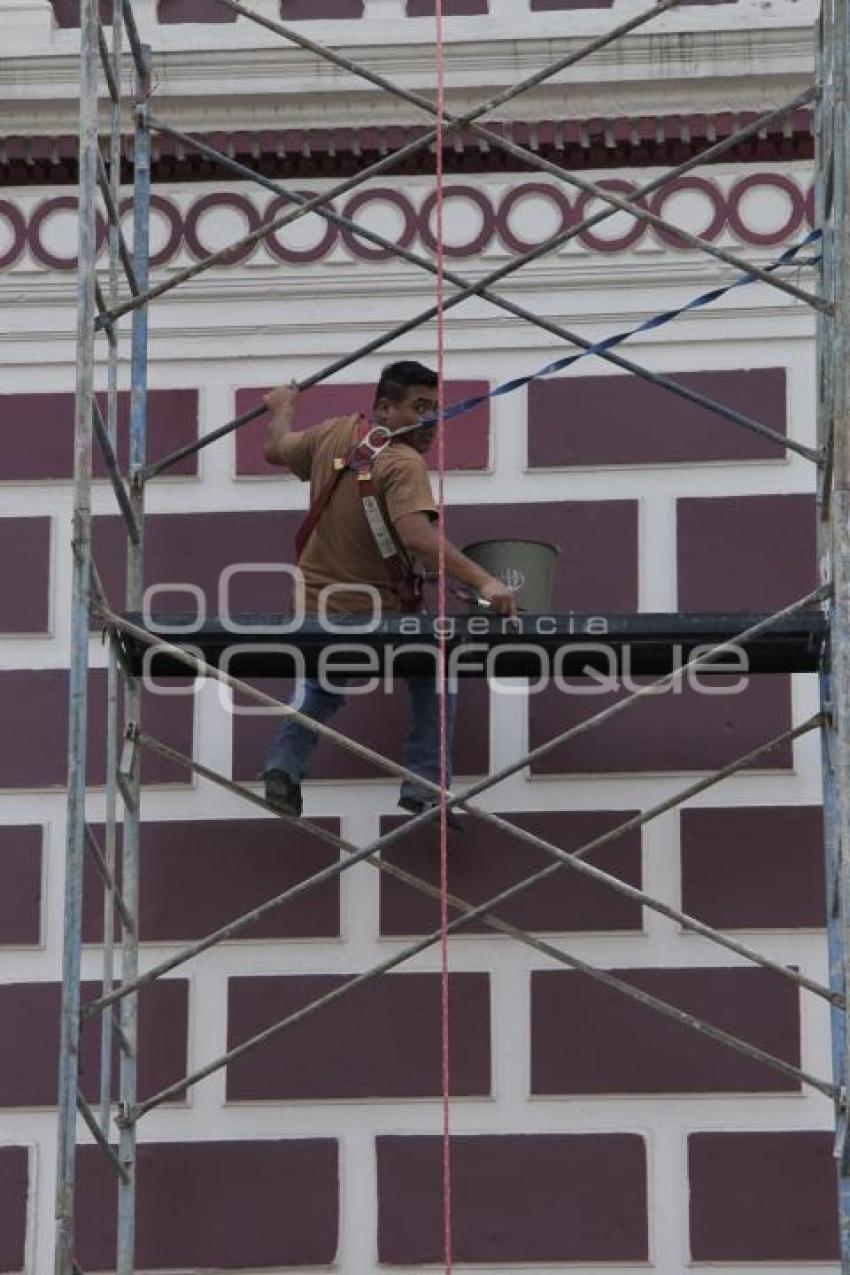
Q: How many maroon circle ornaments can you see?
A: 12